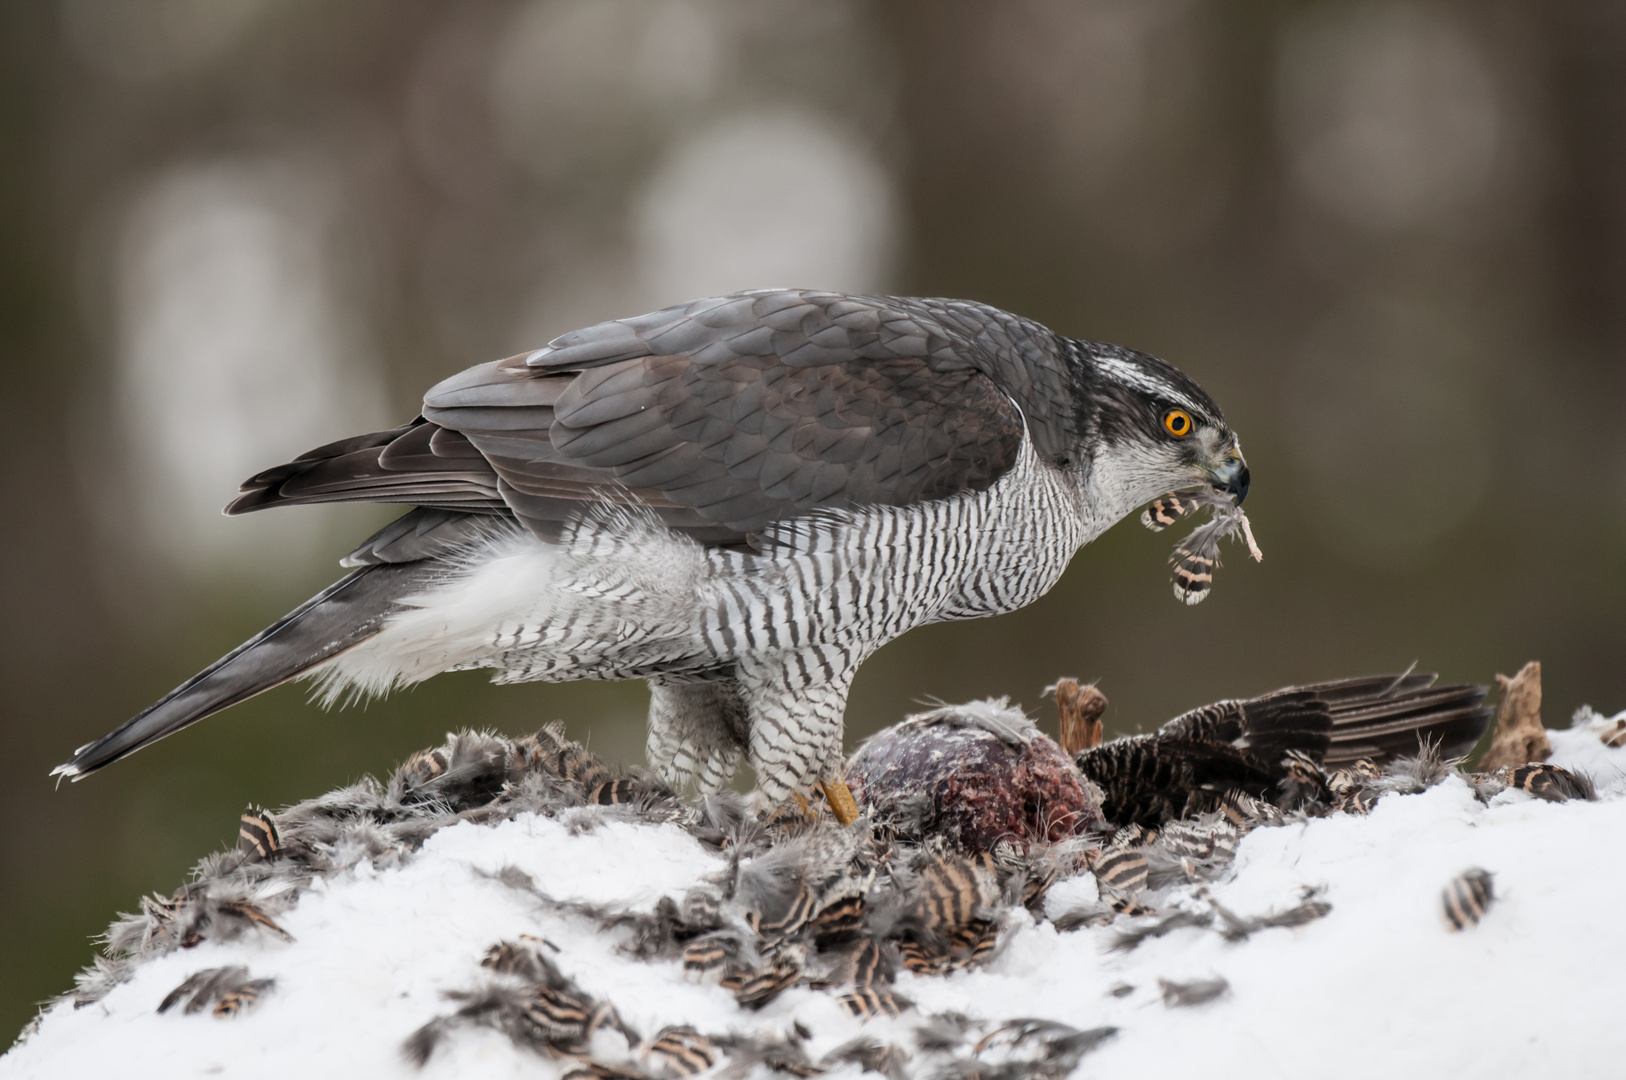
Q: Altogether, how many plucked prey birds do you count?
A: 1